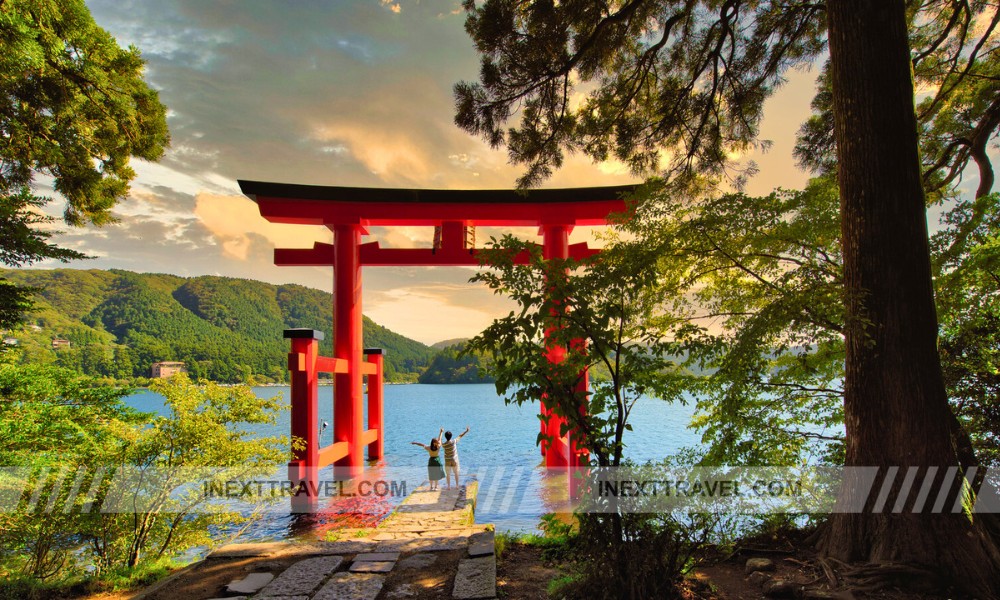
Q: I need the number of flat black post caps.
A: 2